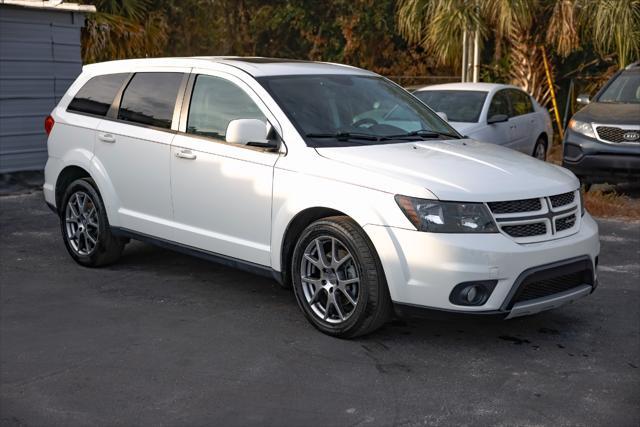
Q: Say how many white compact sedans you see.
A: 1